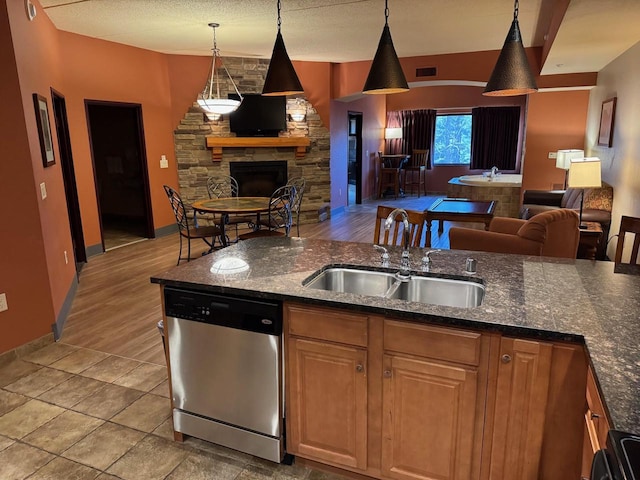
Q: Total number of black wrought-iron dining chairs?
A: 4